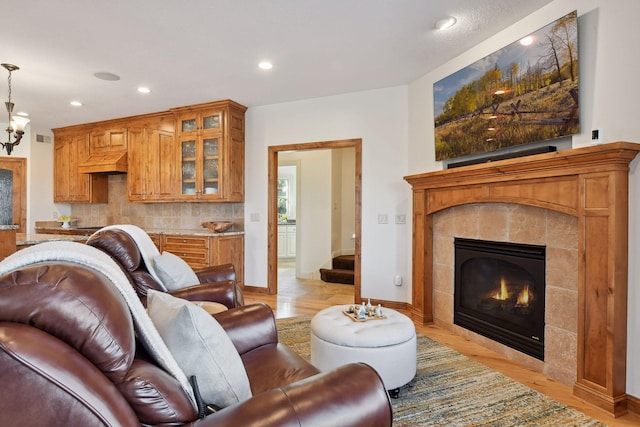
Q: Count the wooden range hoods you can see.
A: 1